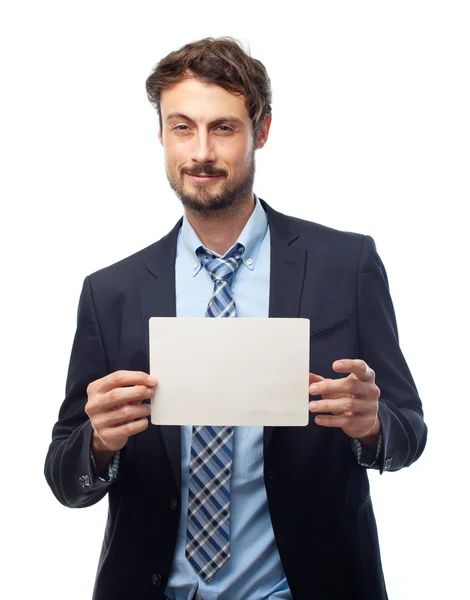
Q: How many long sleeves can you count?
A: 2